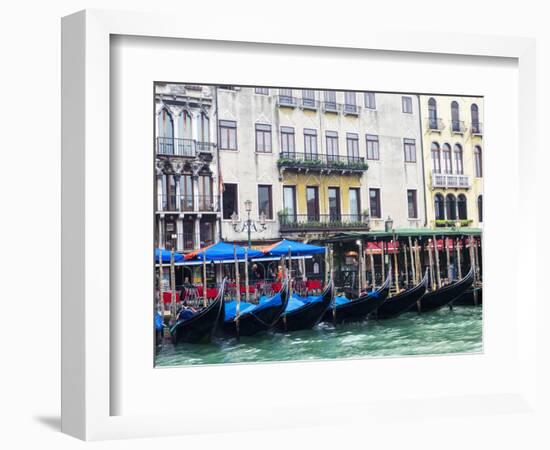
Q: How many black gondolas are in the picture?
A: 6